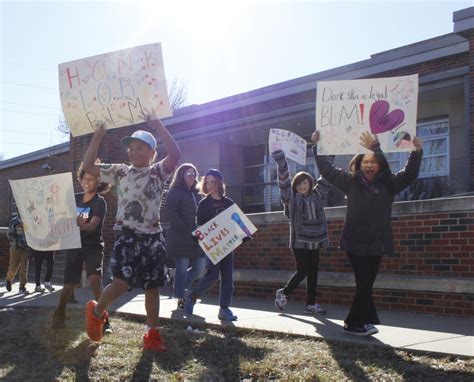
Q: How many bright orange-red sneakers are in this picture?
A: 2